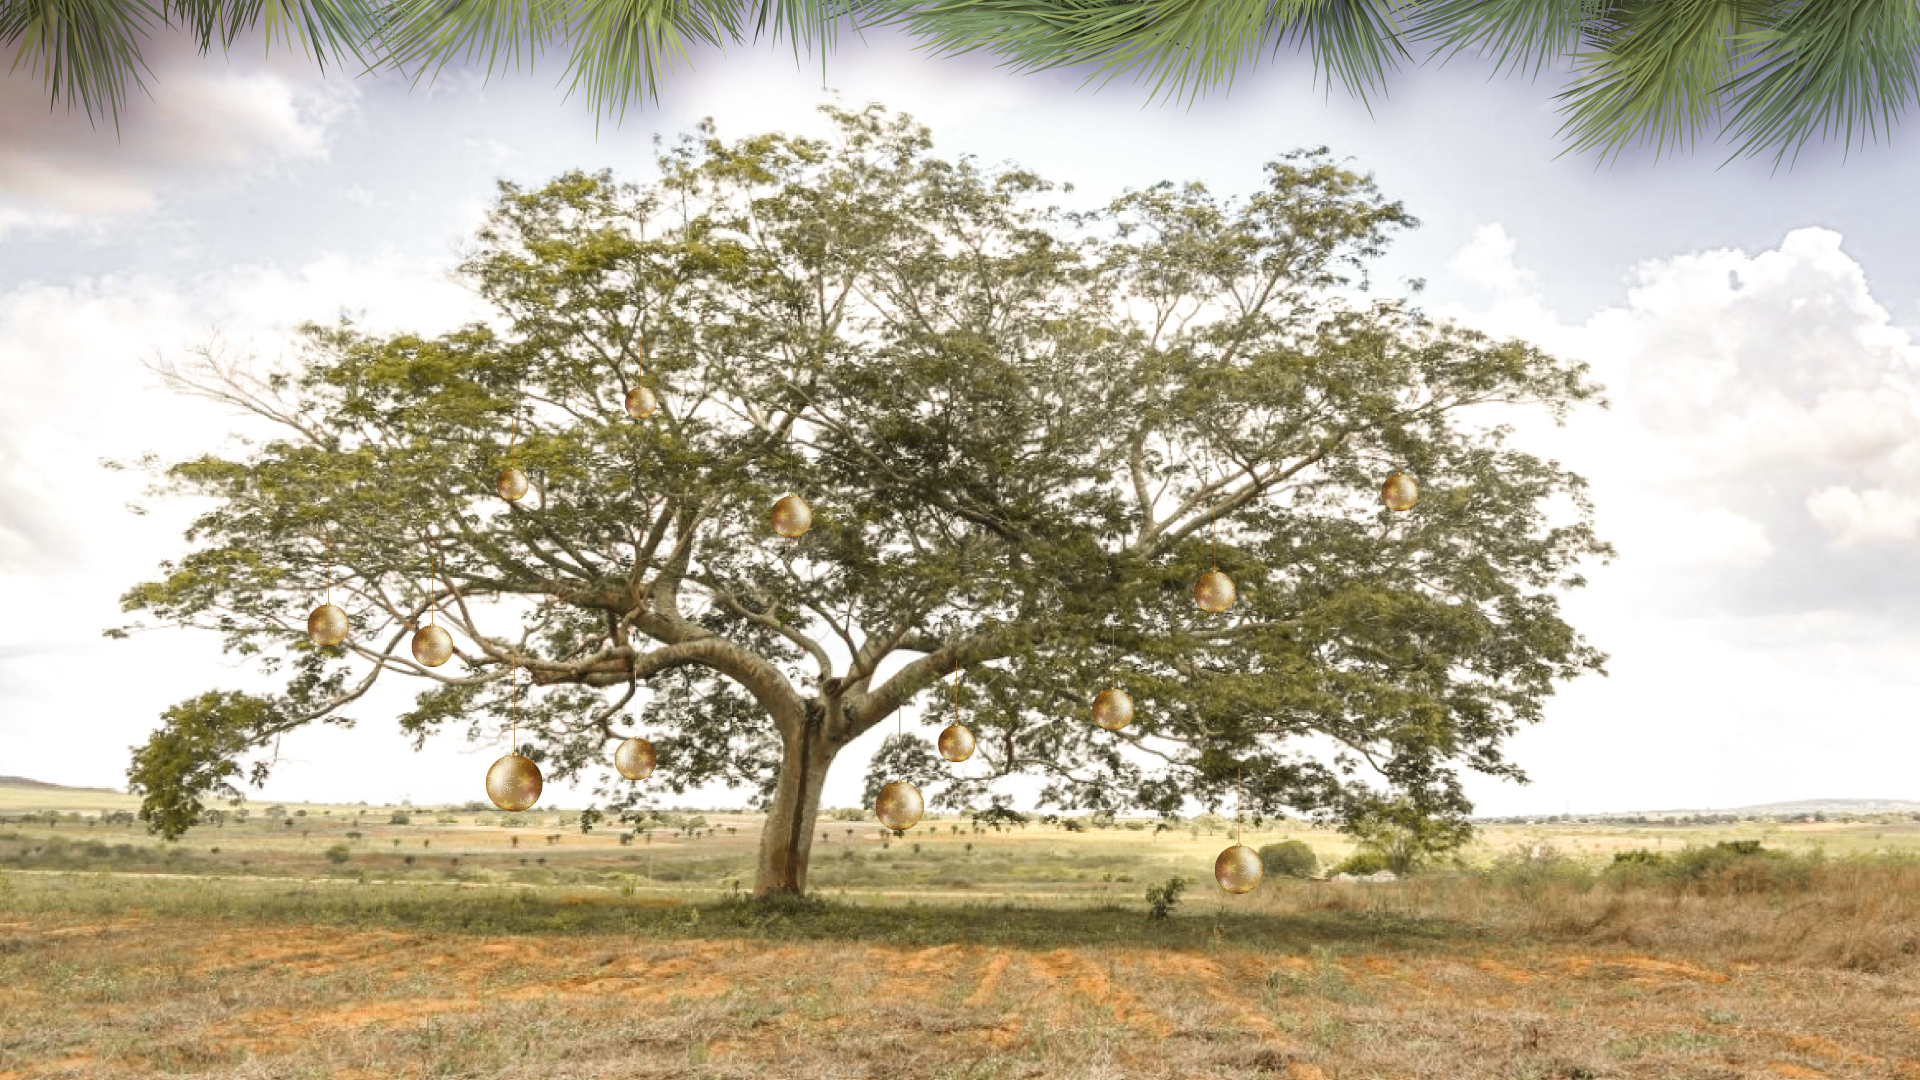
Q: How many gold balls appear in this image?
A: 13